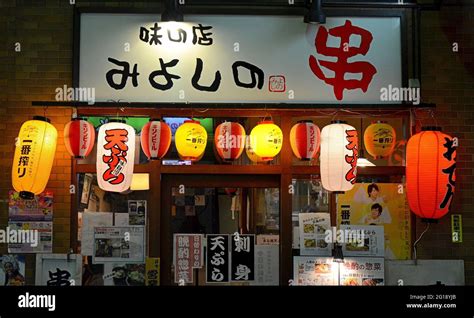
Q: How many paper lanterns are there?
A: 11